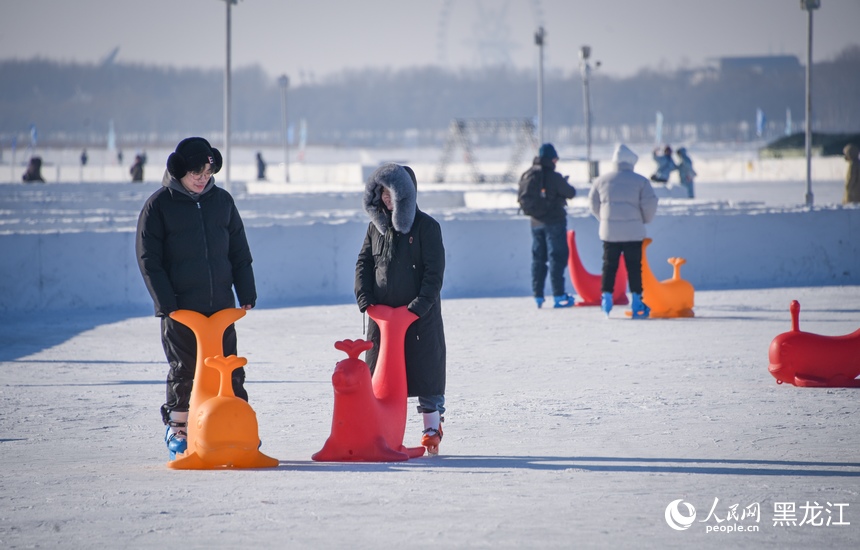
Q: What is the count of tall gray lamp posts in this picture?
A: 5